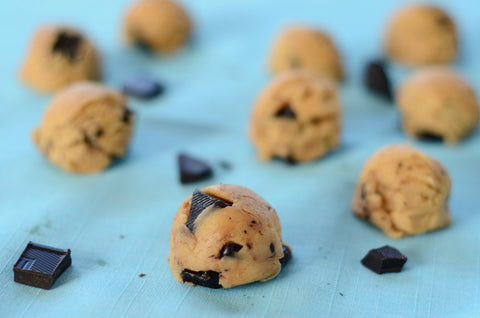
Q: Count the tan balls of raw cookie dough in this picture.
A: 9